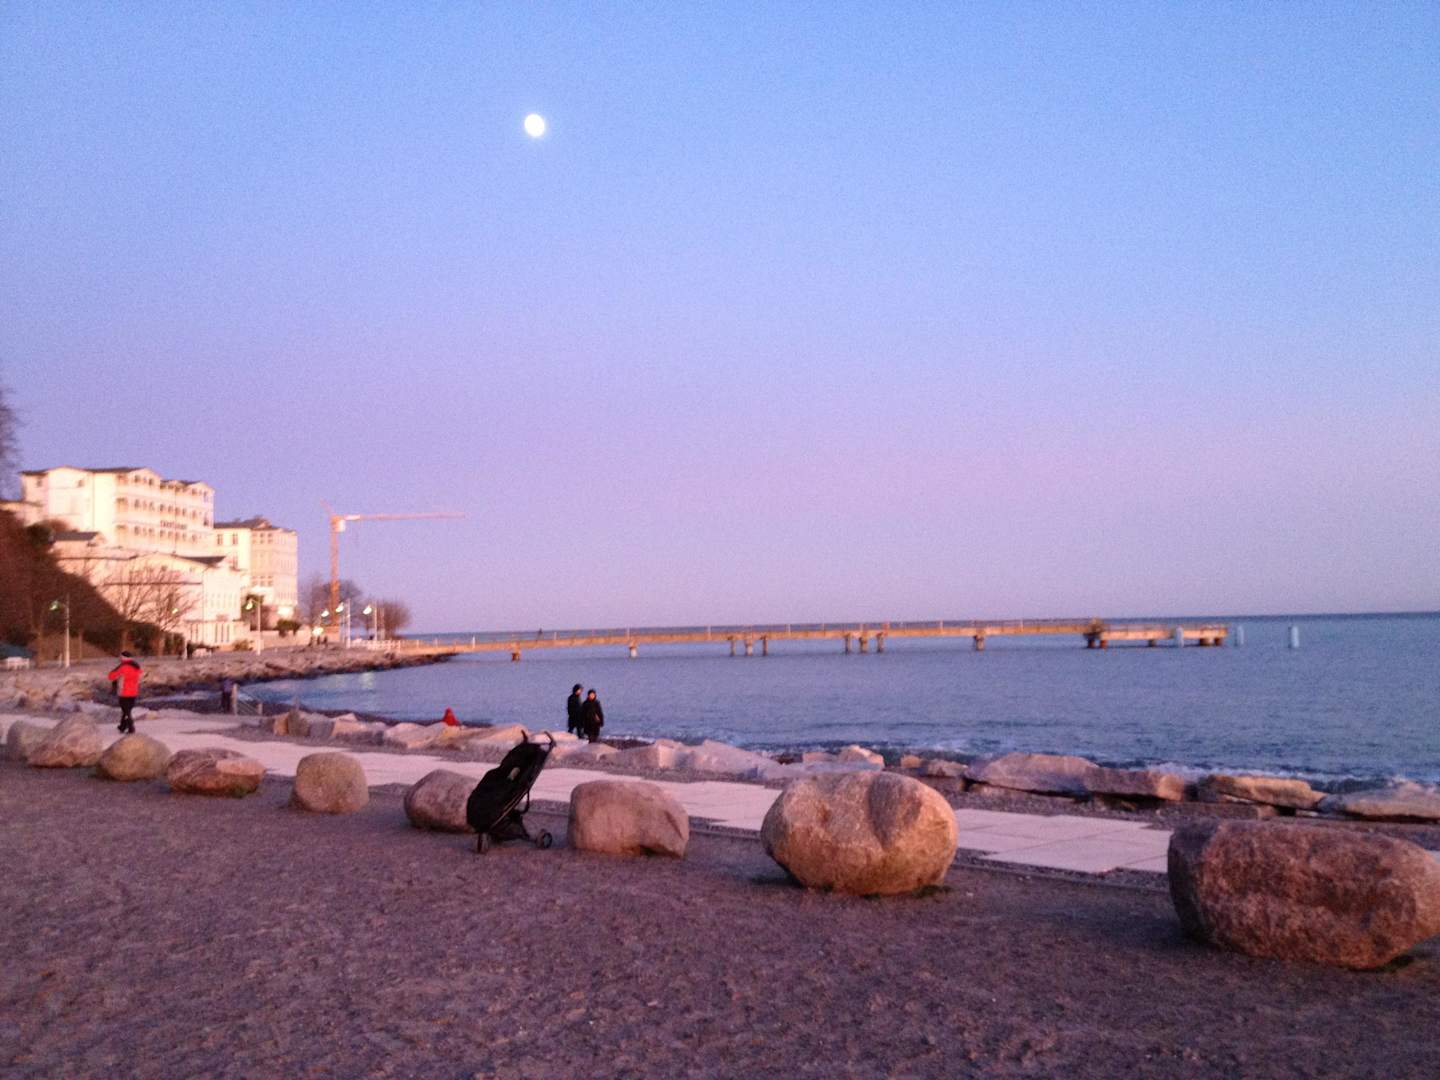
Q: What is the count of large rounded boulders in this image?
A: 9